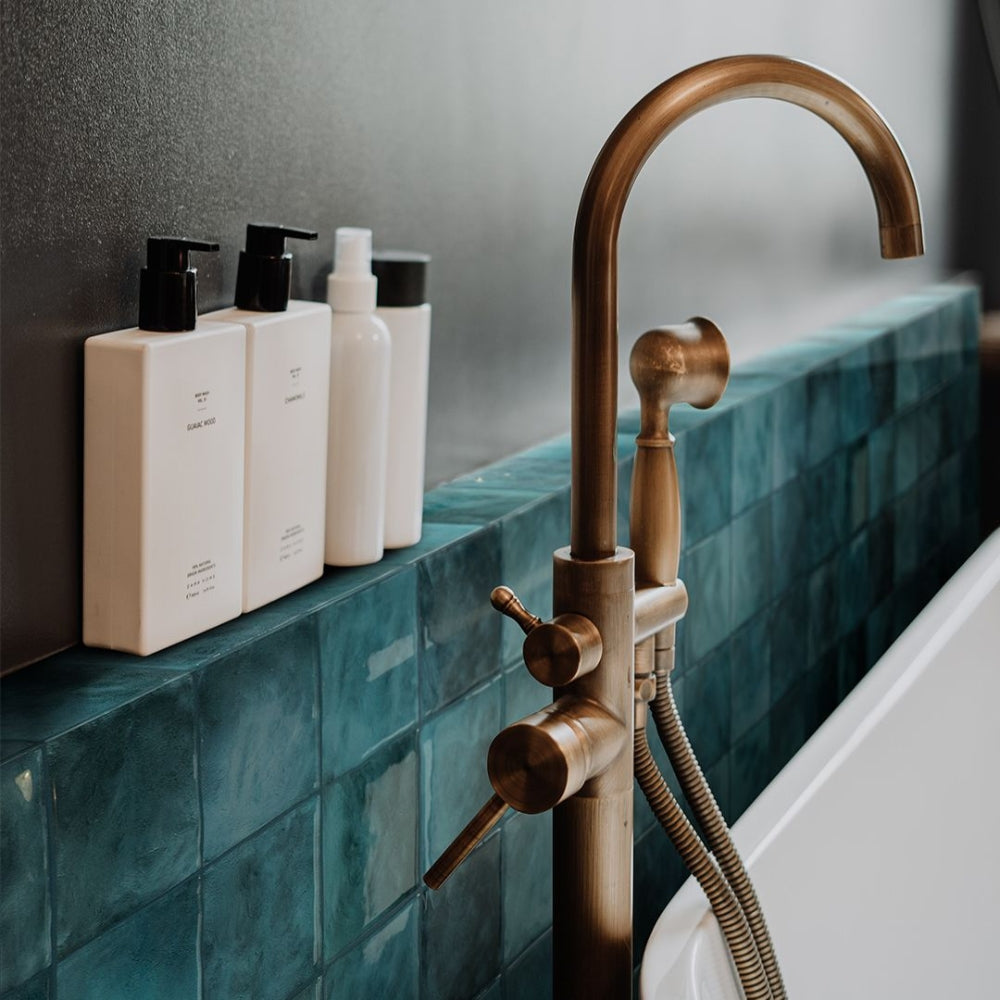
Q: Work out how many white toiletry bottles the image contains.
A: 4